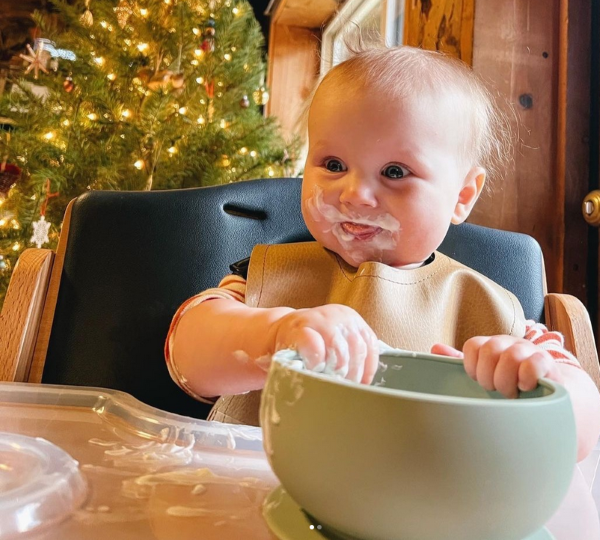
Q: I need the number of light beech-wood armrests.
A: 2